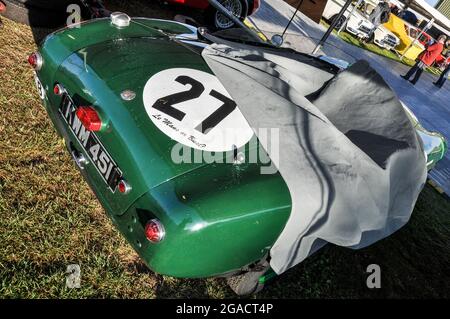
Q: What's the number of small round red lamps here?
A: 4